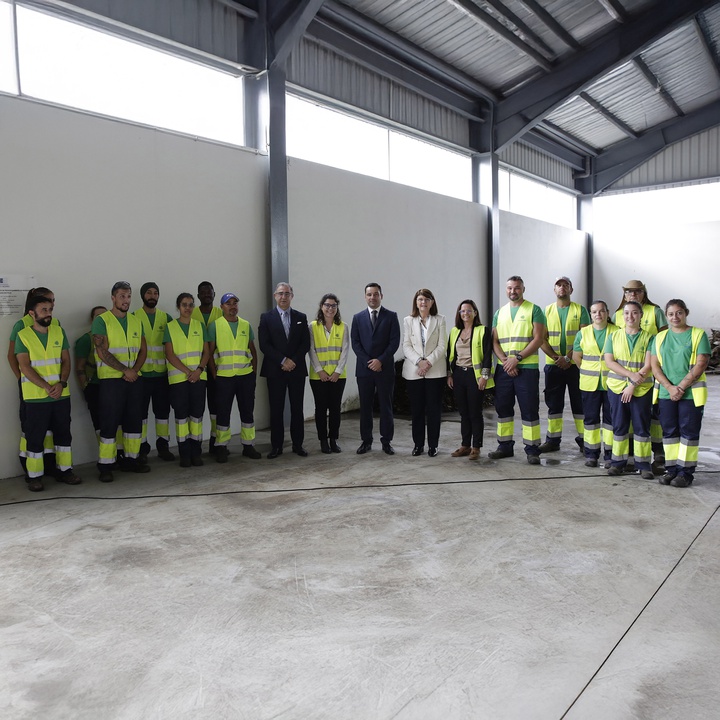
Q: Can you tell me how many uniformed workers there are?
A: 14